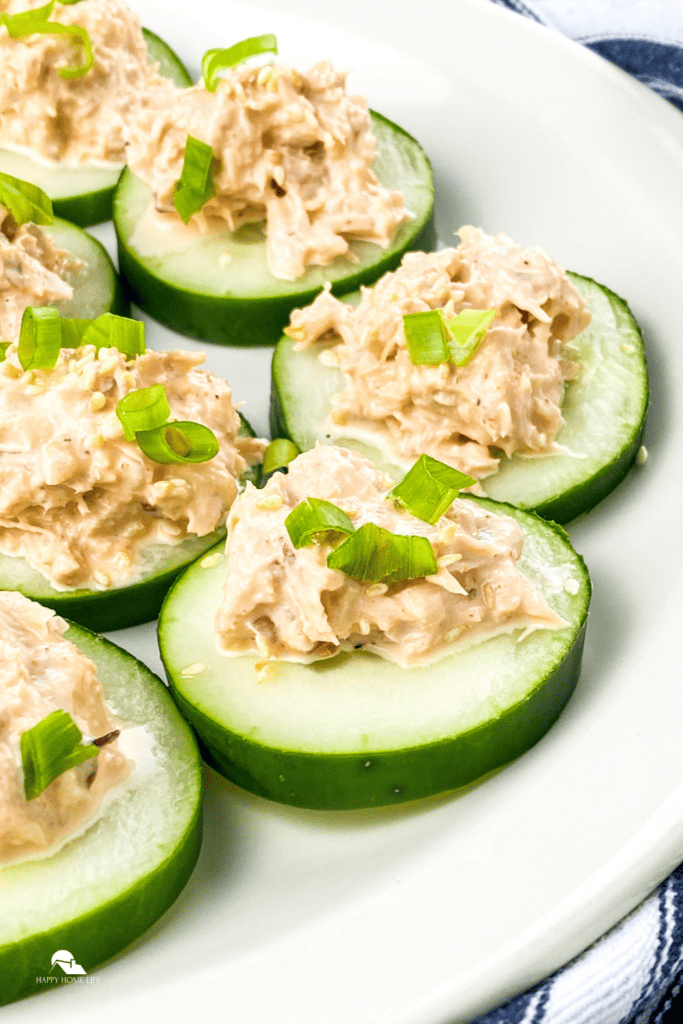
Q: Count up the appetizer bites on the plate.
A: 7